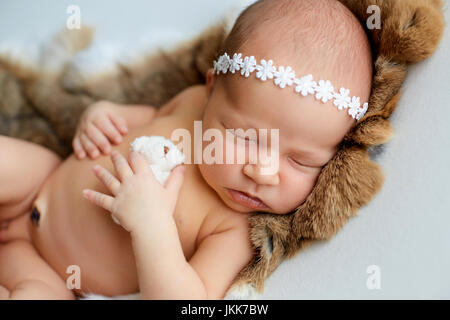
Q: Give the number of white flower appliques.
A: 11